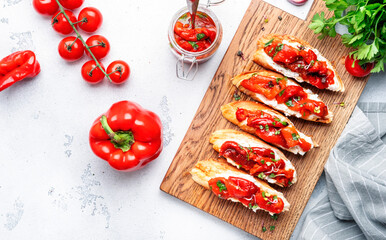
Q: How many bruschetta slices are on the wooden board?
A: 5